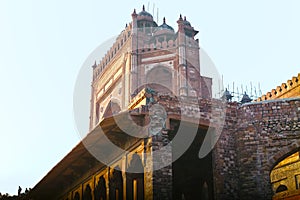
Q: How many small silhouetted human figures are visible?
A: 2